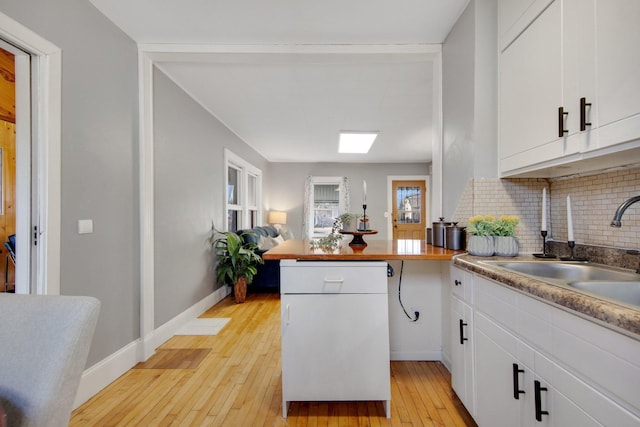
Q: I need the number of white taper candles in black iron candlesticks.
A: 3